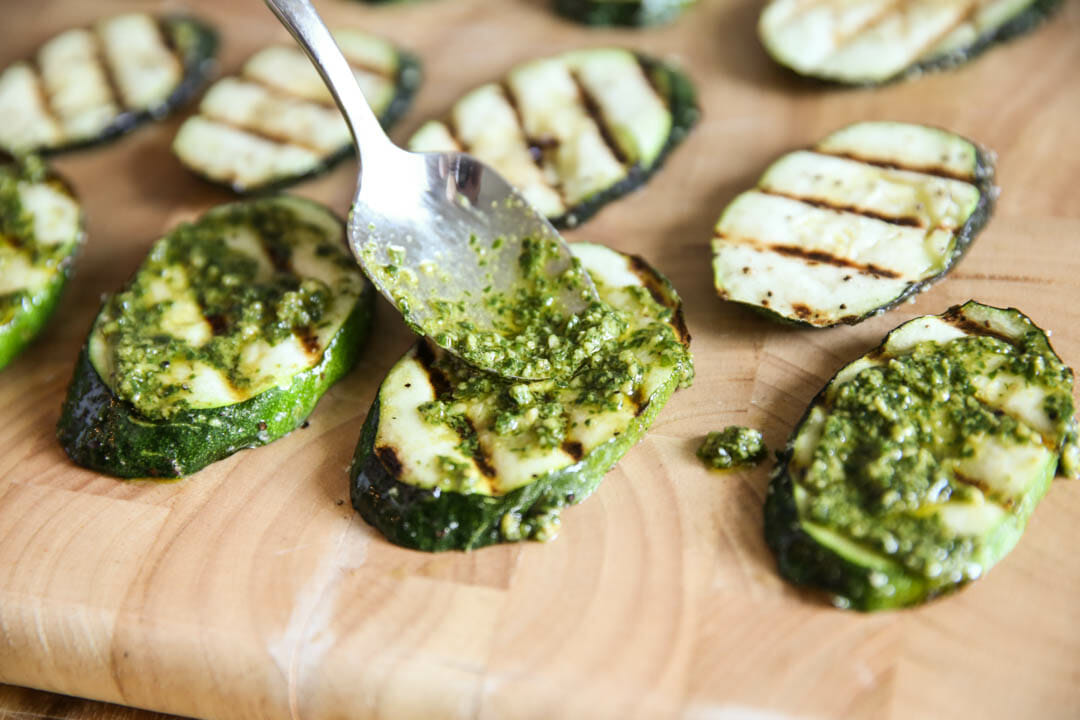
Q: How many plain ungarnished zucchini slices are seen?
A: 5